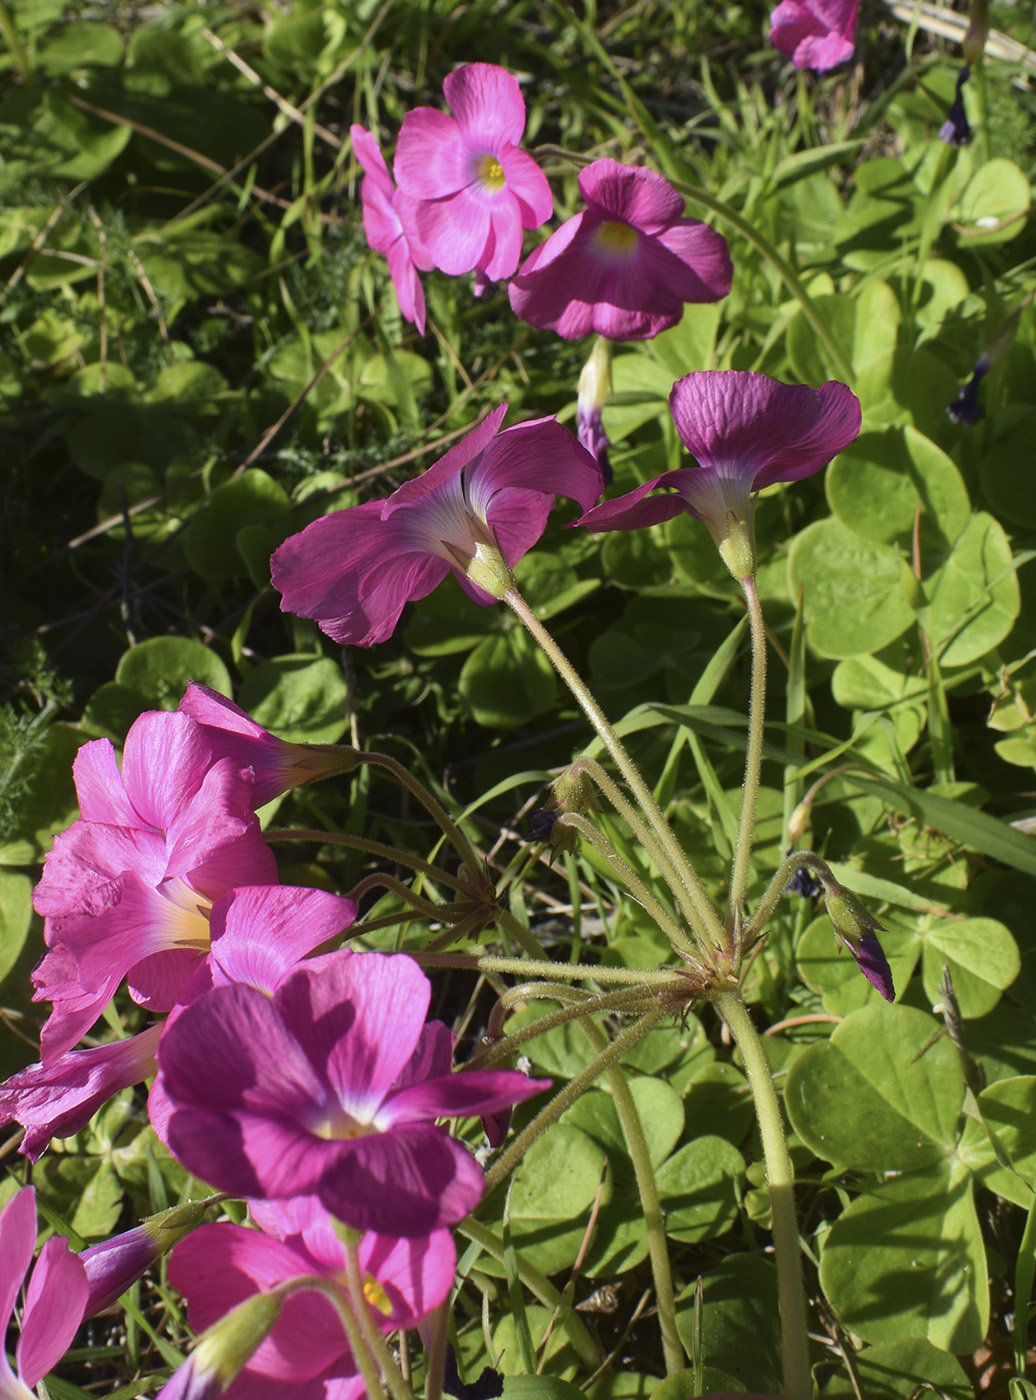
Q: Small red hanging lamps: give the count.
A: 0